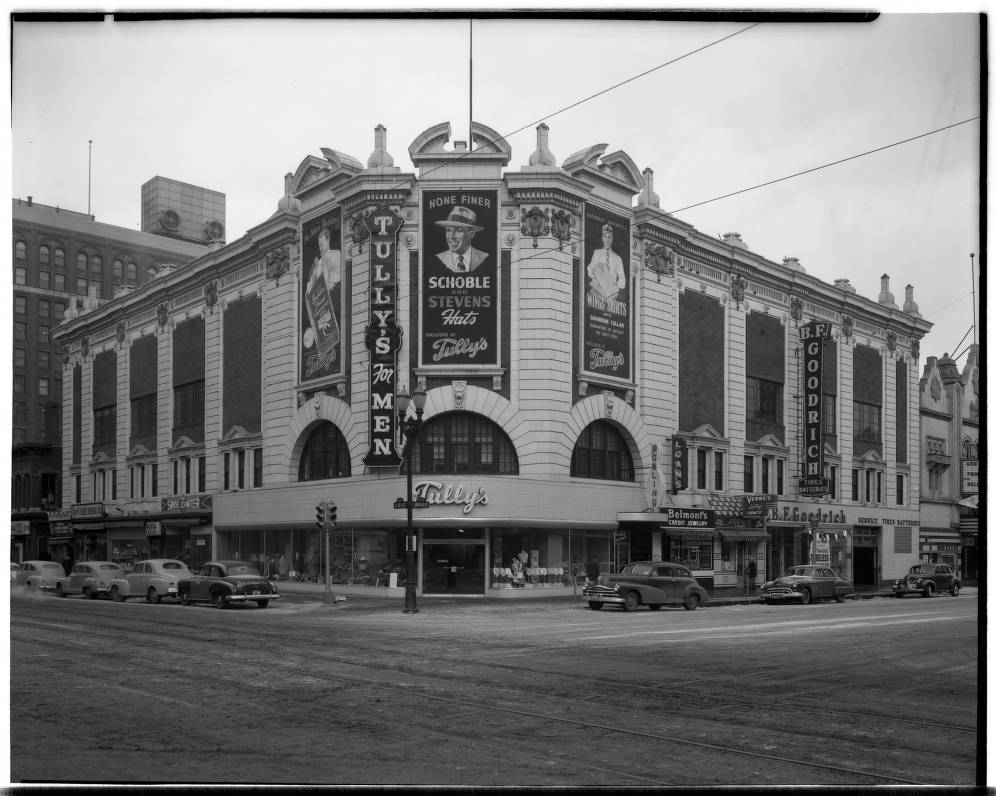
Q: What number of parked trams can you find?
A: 0